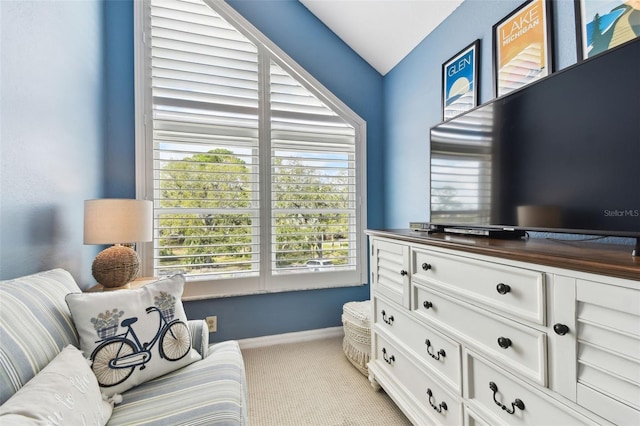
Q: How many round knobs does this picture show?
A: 6